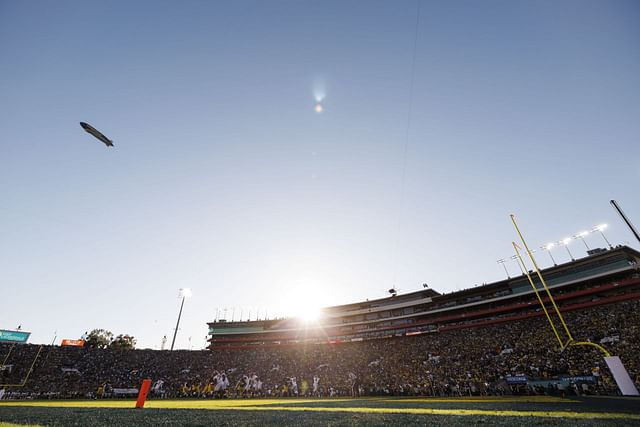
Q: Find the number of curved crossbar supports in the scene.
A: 1